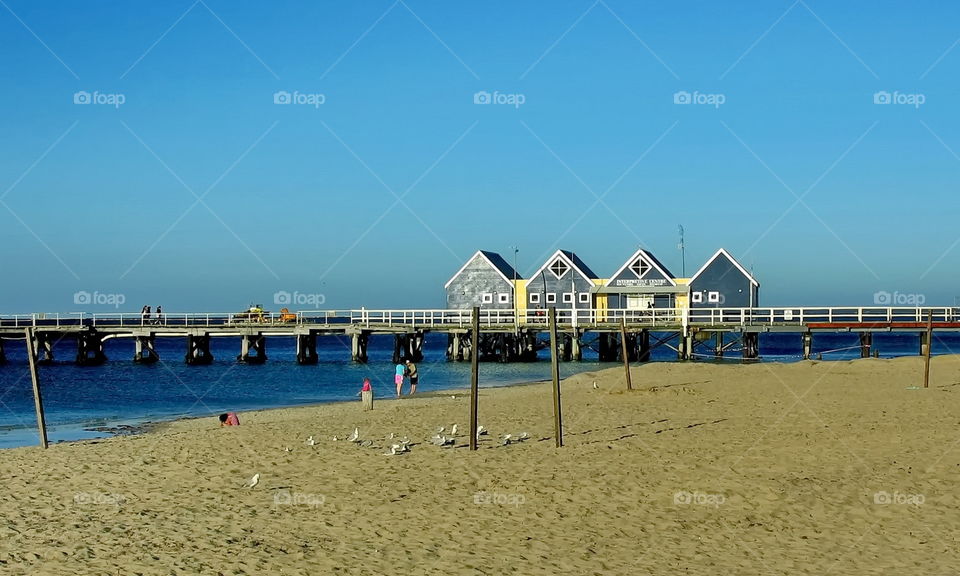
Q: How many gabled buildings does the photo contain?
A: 4